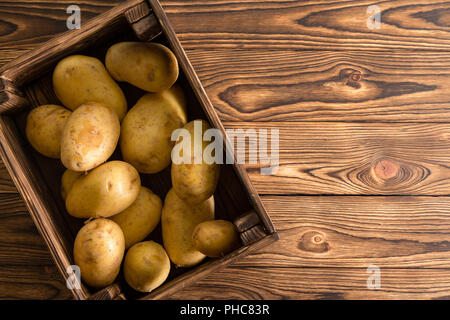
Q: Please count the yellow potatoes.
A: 13